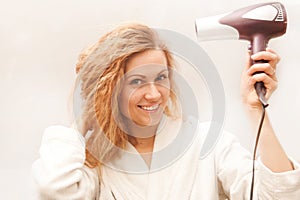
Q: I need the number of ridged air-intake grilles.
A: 1